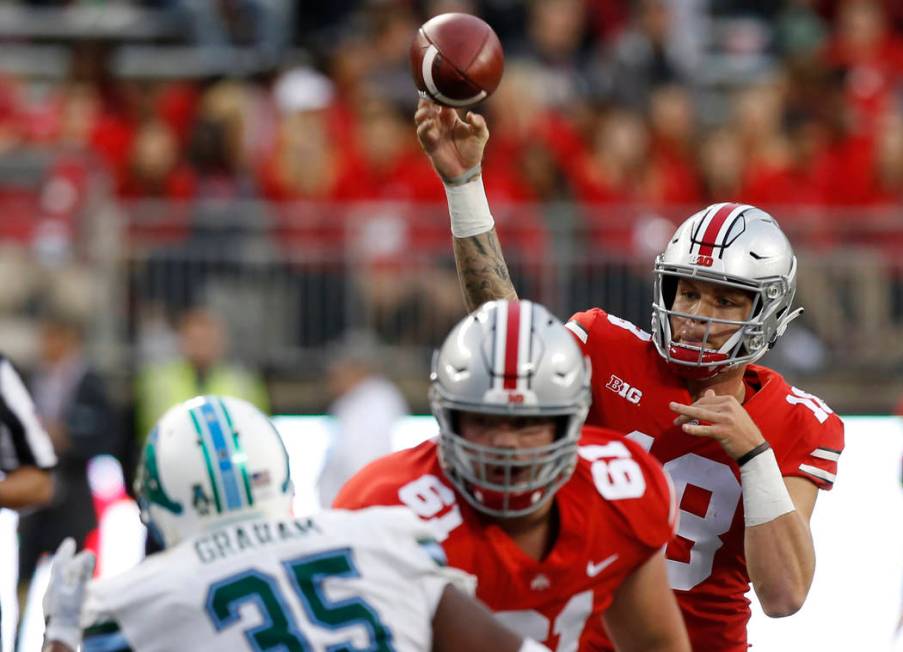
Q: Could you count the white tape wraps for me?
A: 2